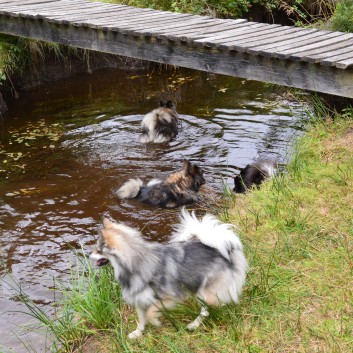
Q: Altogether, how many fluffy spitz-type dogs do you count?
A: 4